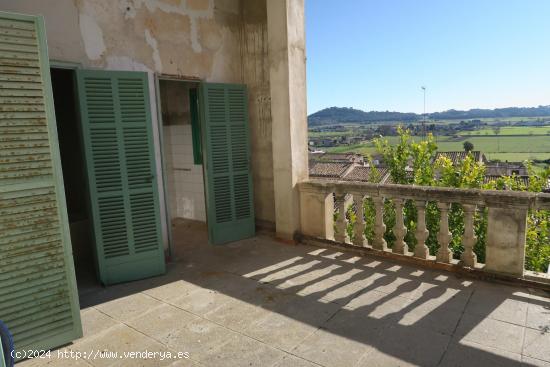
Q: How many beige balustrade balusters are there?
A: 7